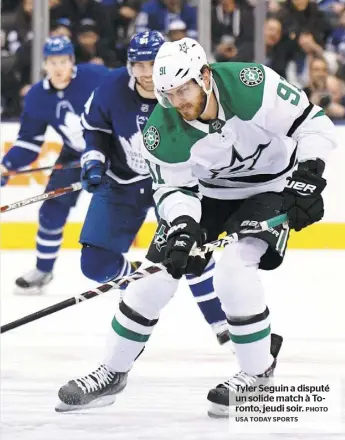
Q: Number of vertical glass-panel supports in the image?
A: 3